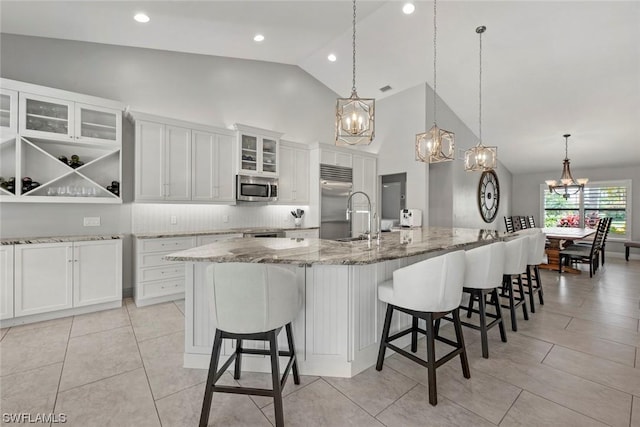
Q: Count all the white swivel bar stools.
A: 5